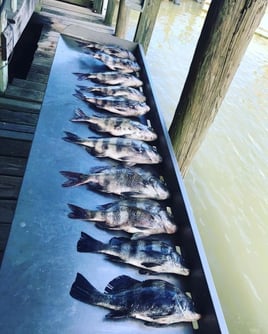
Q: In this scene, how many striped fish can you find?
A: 11